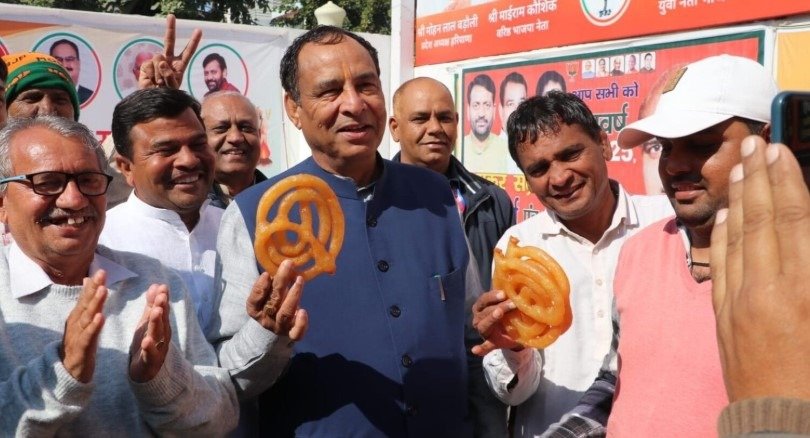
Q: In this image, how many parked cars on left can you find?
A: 0